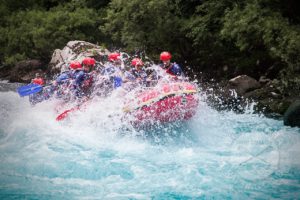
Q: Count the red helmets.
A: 6